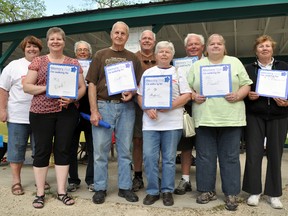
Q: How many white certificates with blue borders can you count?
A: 7